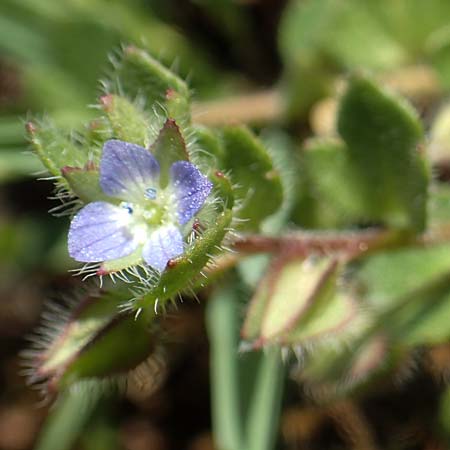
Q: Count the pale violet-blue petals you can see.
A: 4